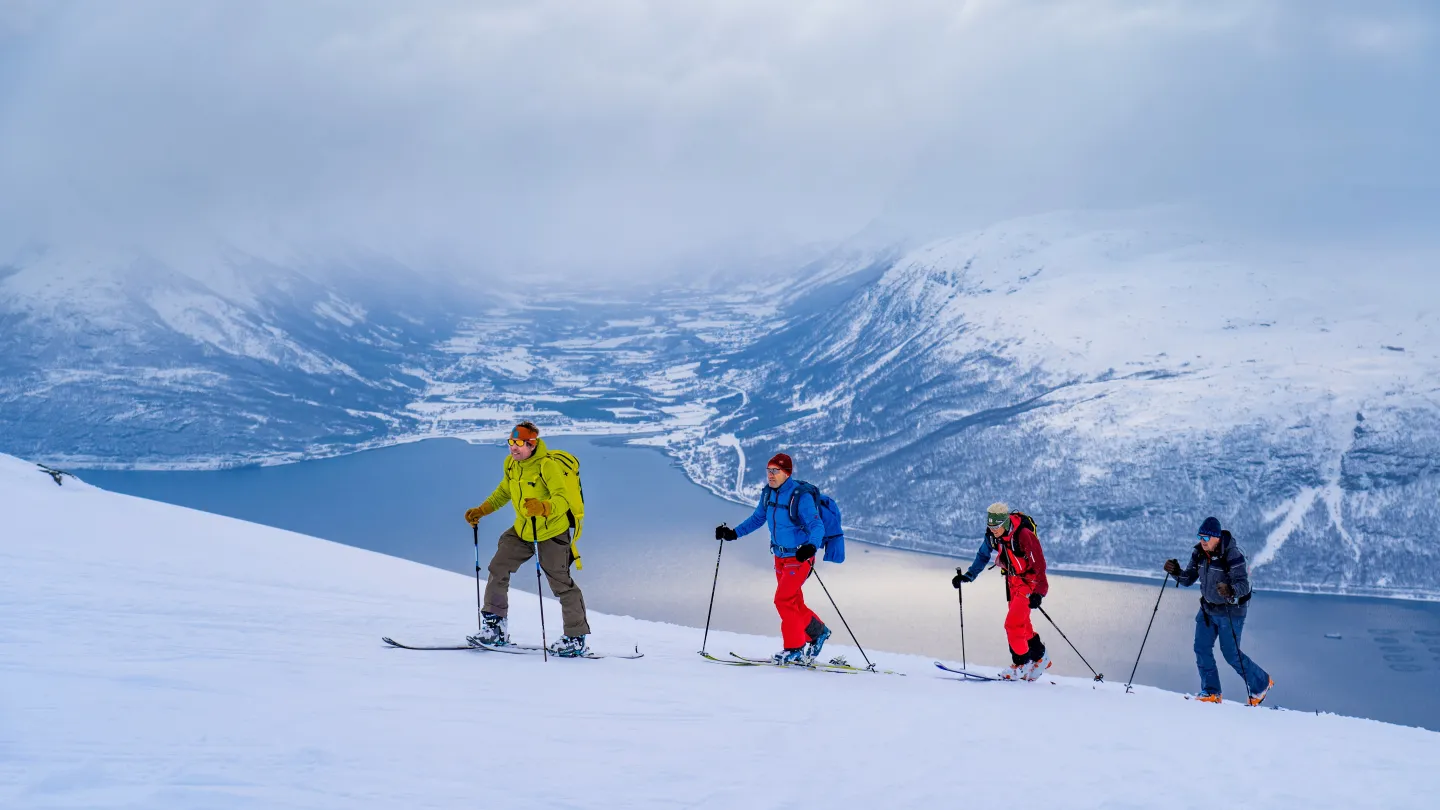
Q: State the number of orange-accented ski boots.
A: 4